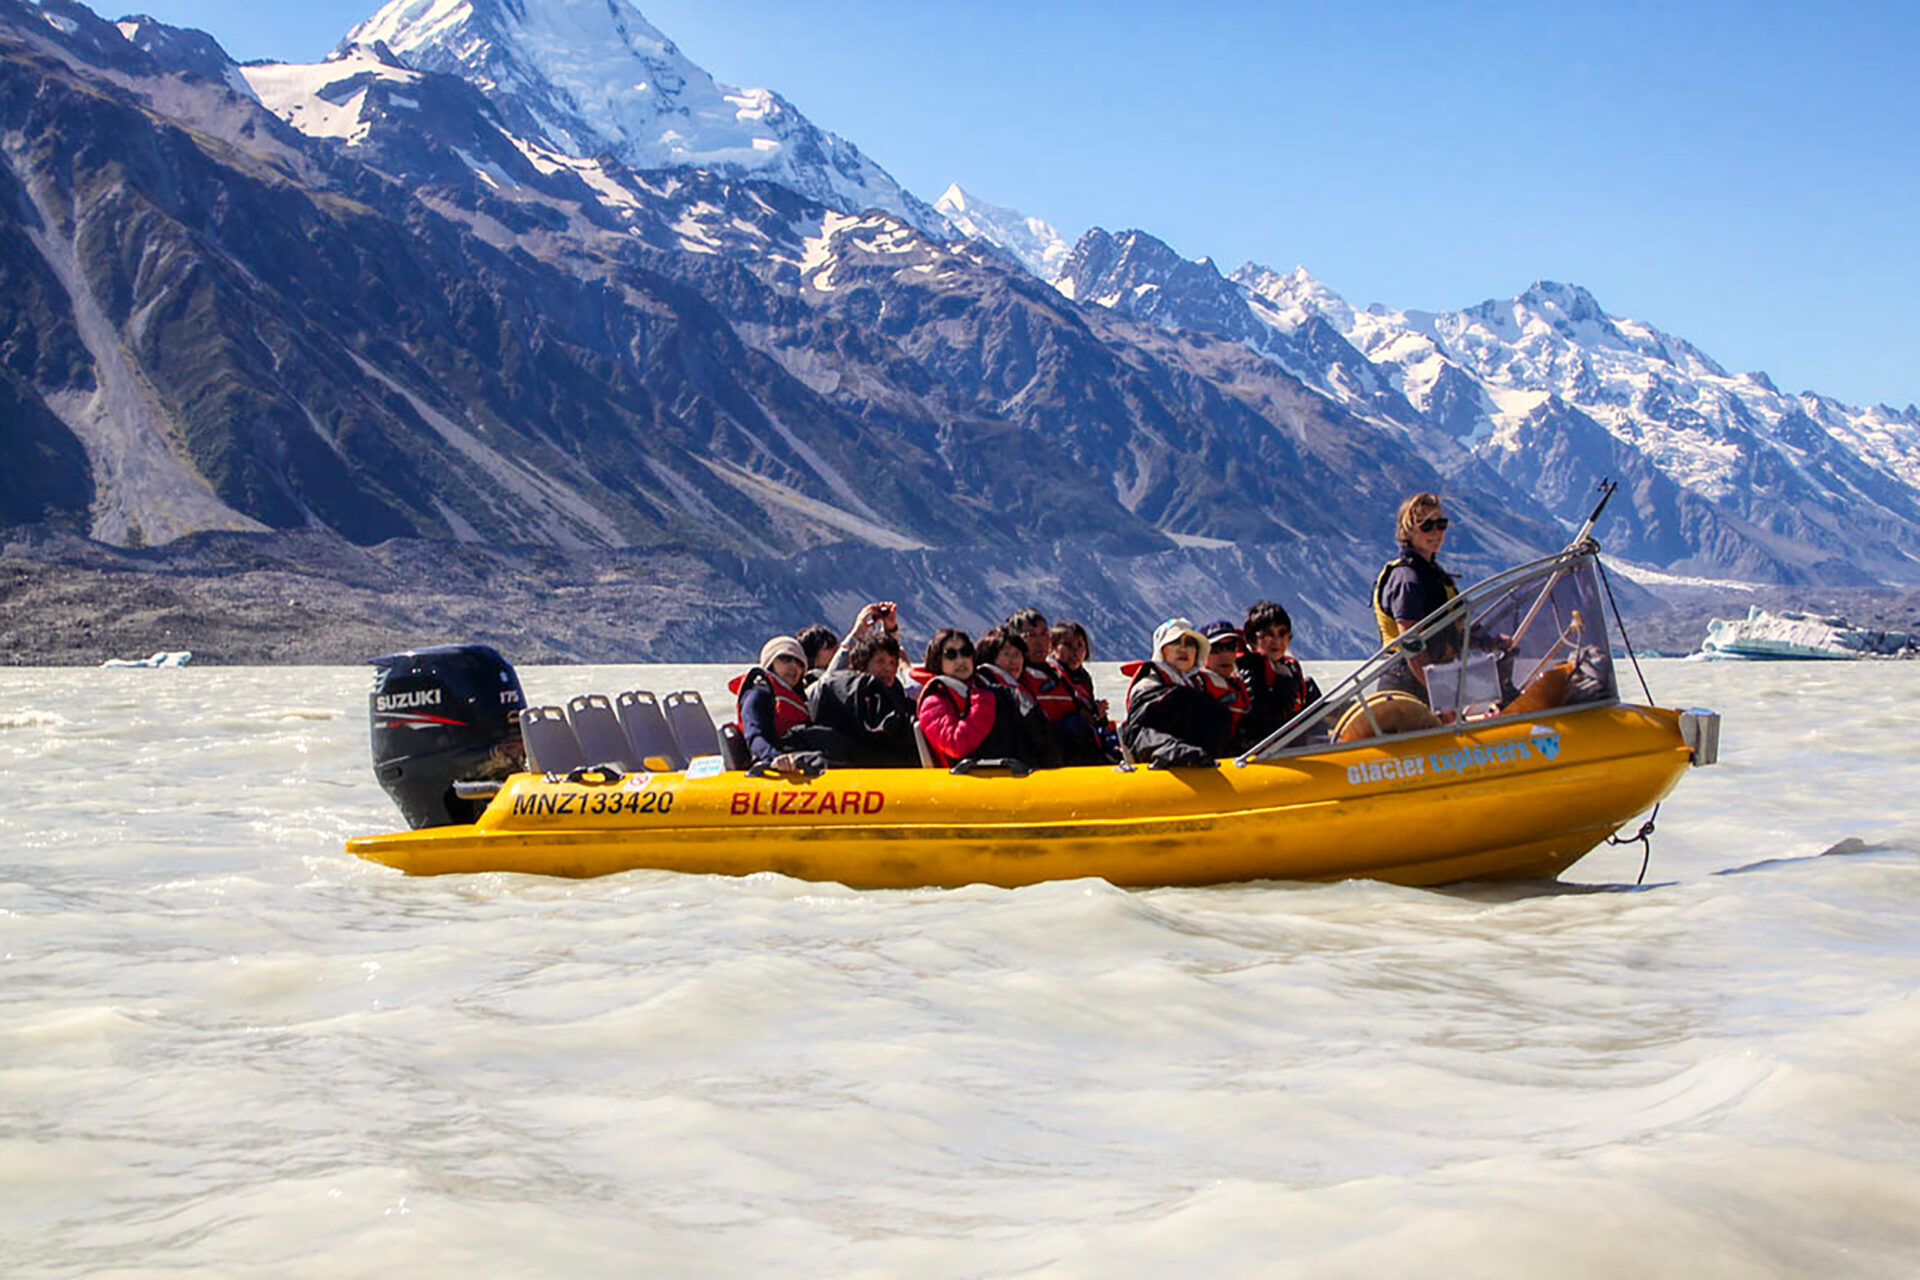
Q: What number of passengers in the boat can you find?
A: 11